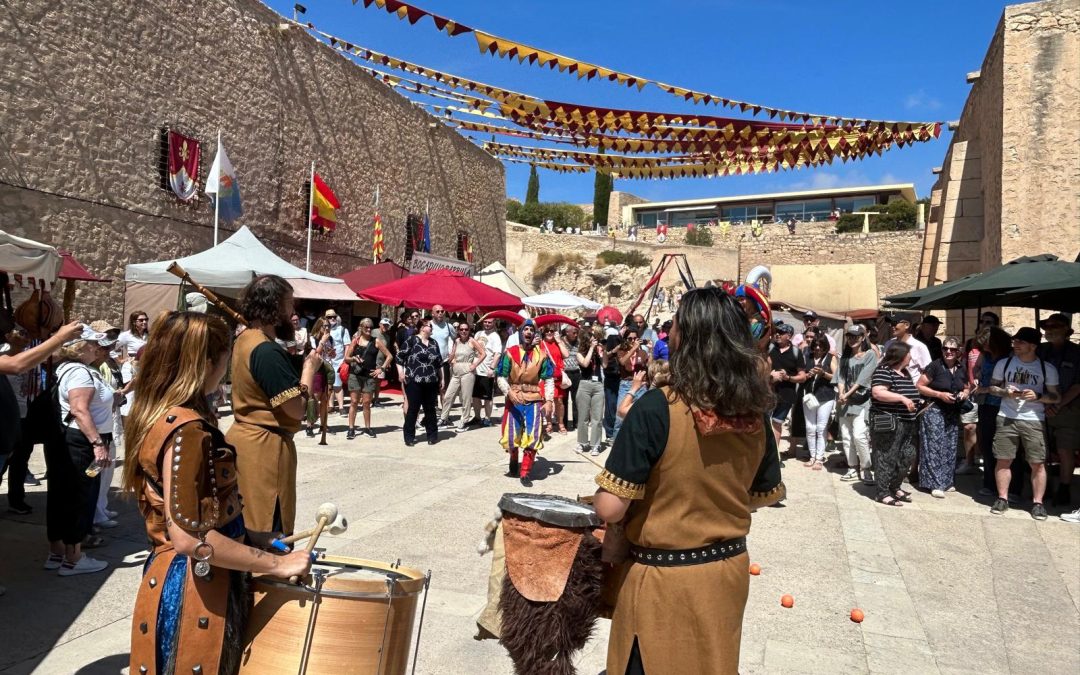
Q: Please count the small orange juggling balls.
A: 3